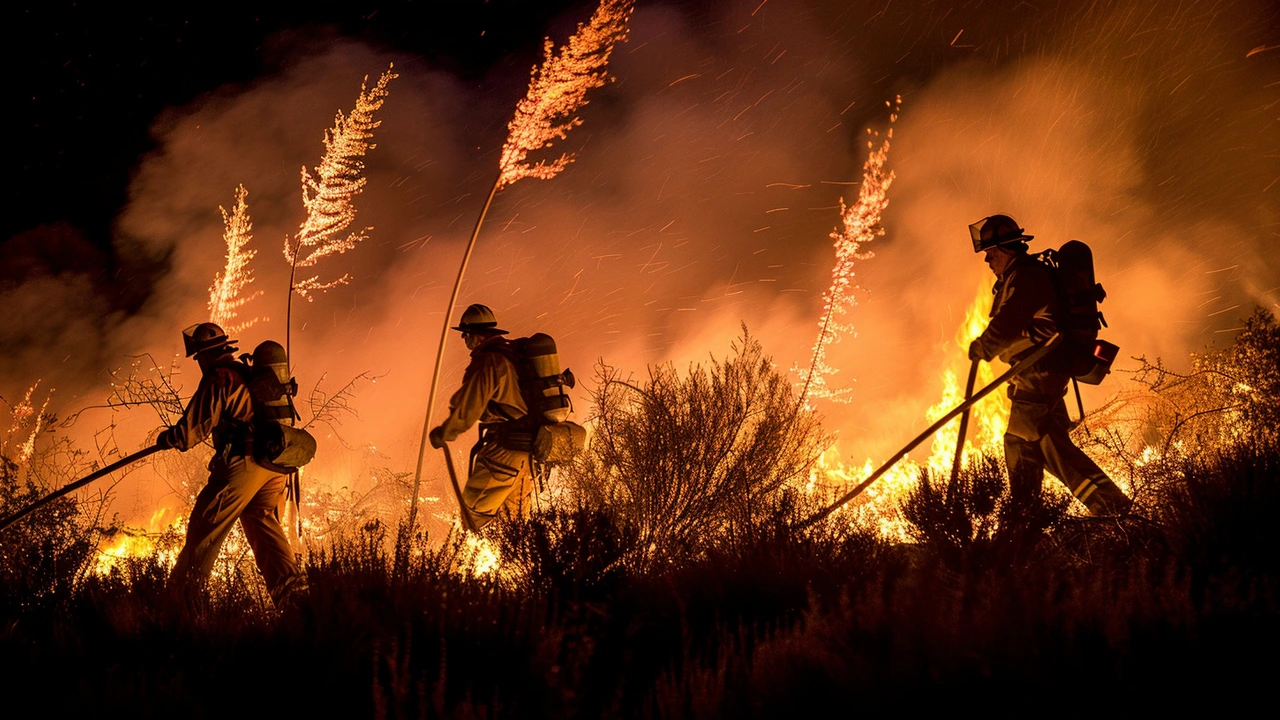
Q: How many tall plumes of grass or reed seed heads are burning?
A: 4